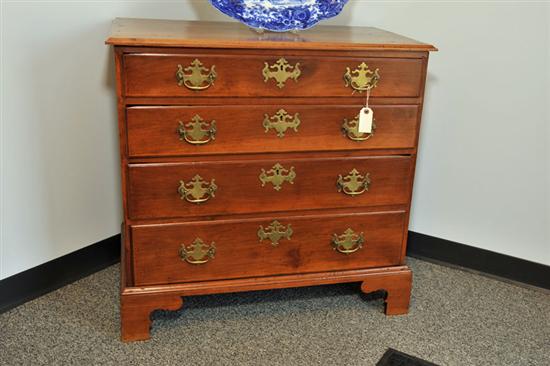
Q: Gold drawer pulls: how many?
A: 8